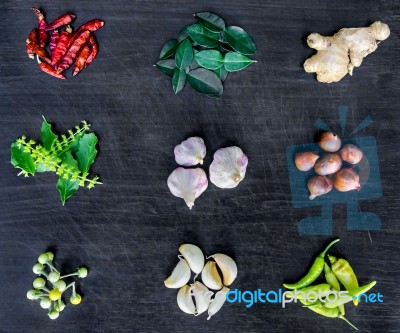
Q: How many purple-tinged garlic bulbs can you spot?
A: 3